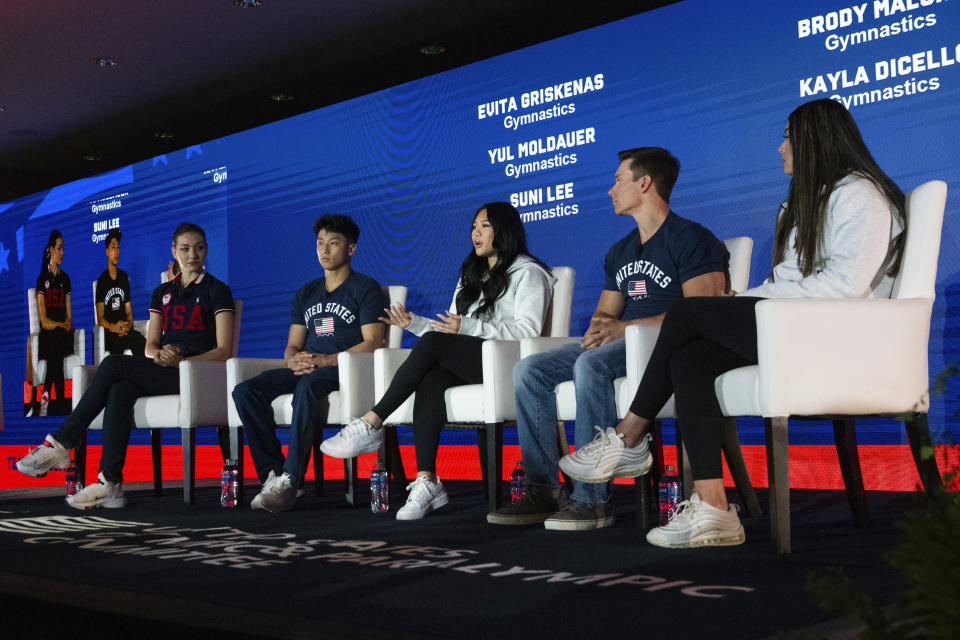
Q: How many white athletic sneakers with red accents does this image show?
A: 2